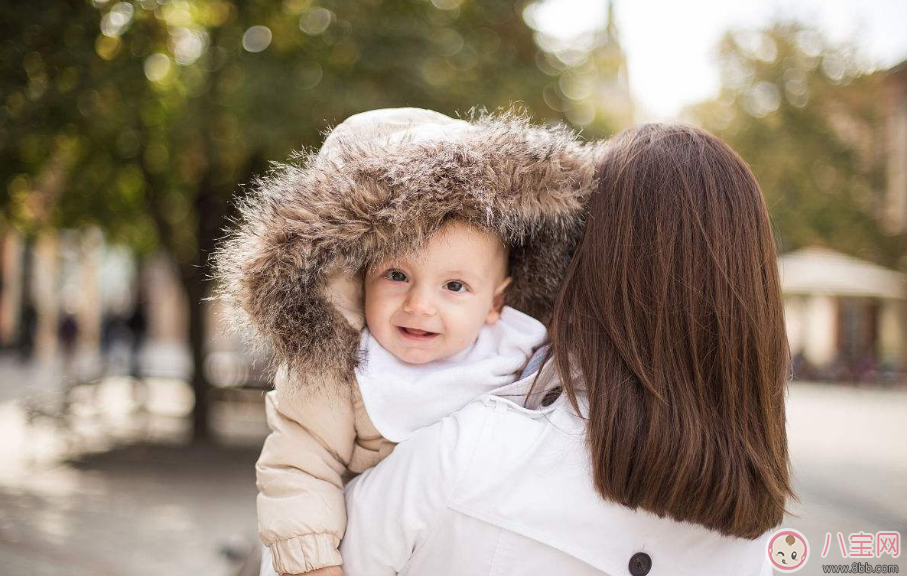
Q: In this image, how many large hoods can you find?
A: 1